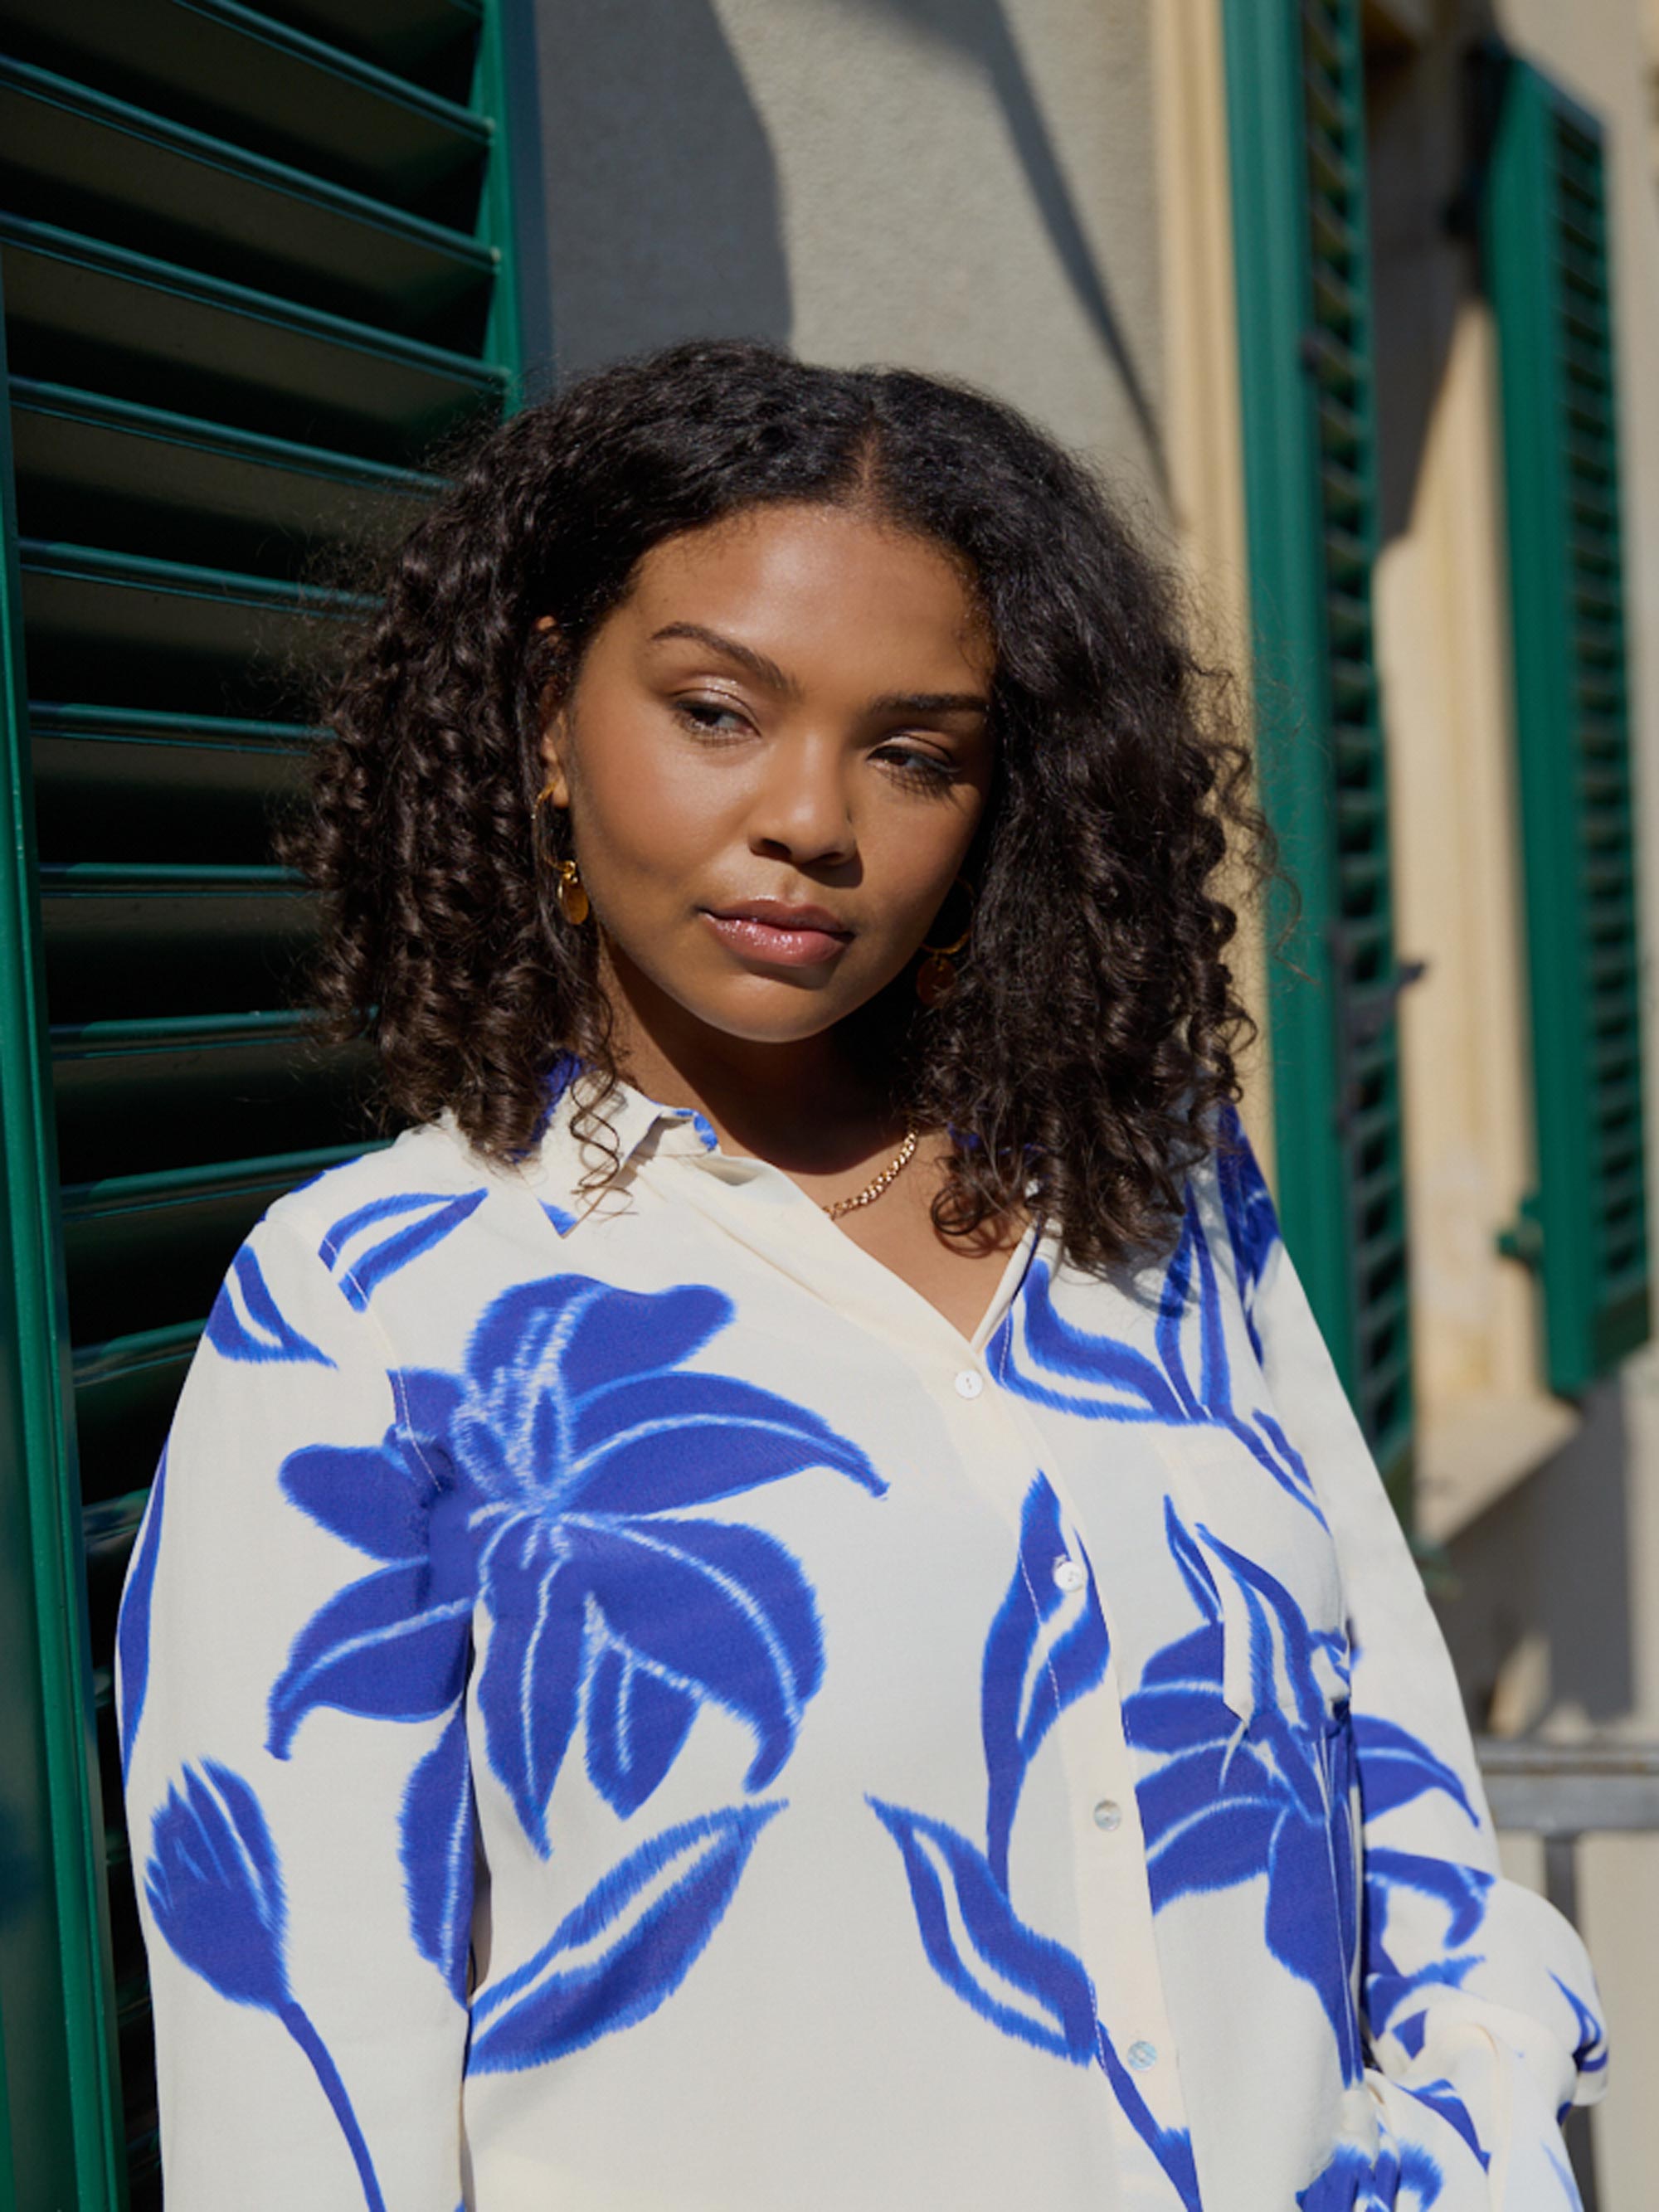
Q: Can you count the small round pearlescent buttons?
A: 4